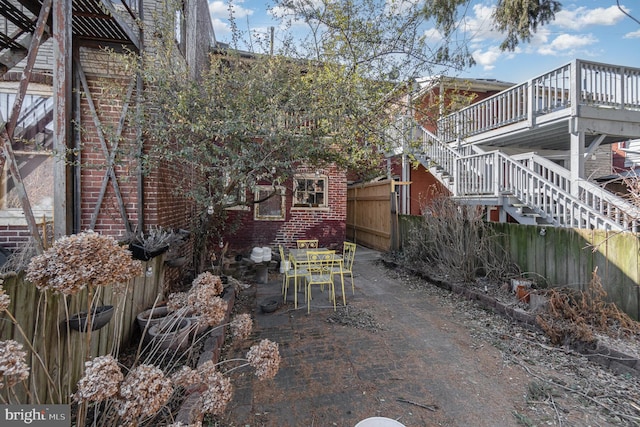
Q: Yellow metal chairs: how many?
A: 4